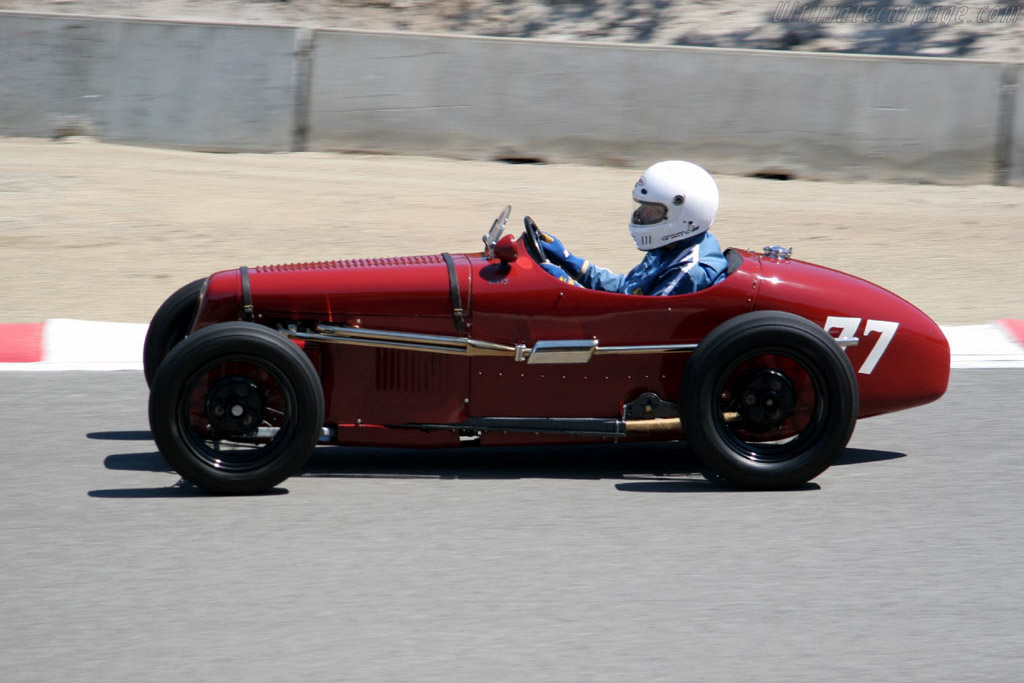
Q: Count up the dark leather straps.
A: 2